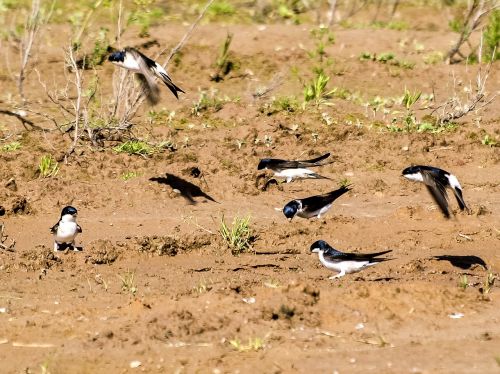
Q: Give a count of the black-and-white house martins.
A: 6